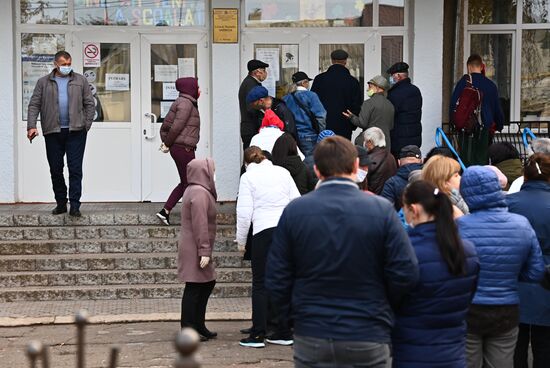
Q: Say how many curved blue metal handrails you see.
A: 2